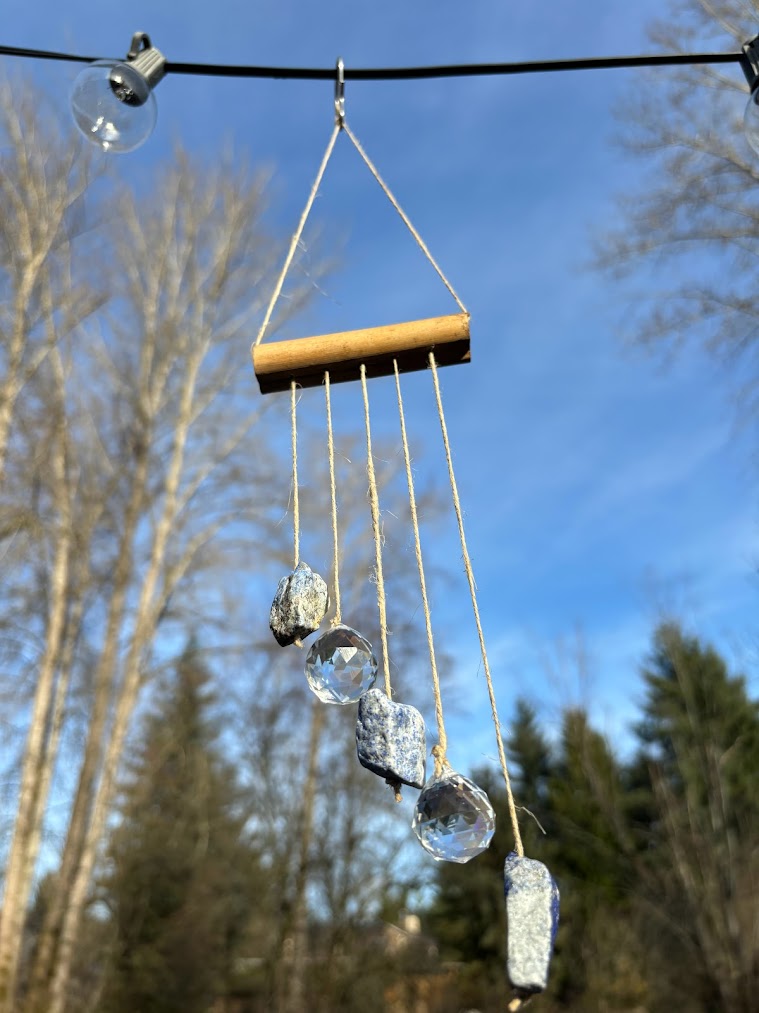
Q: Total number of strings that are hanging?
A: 5